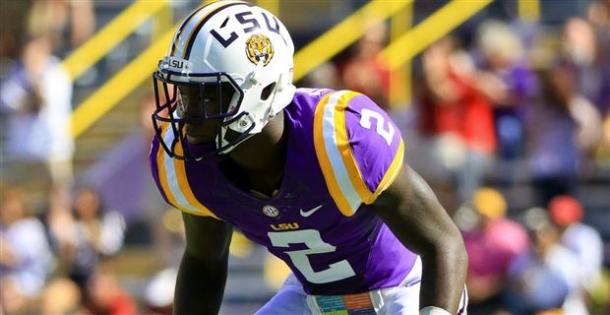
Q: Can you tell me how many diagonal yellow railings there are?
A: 4